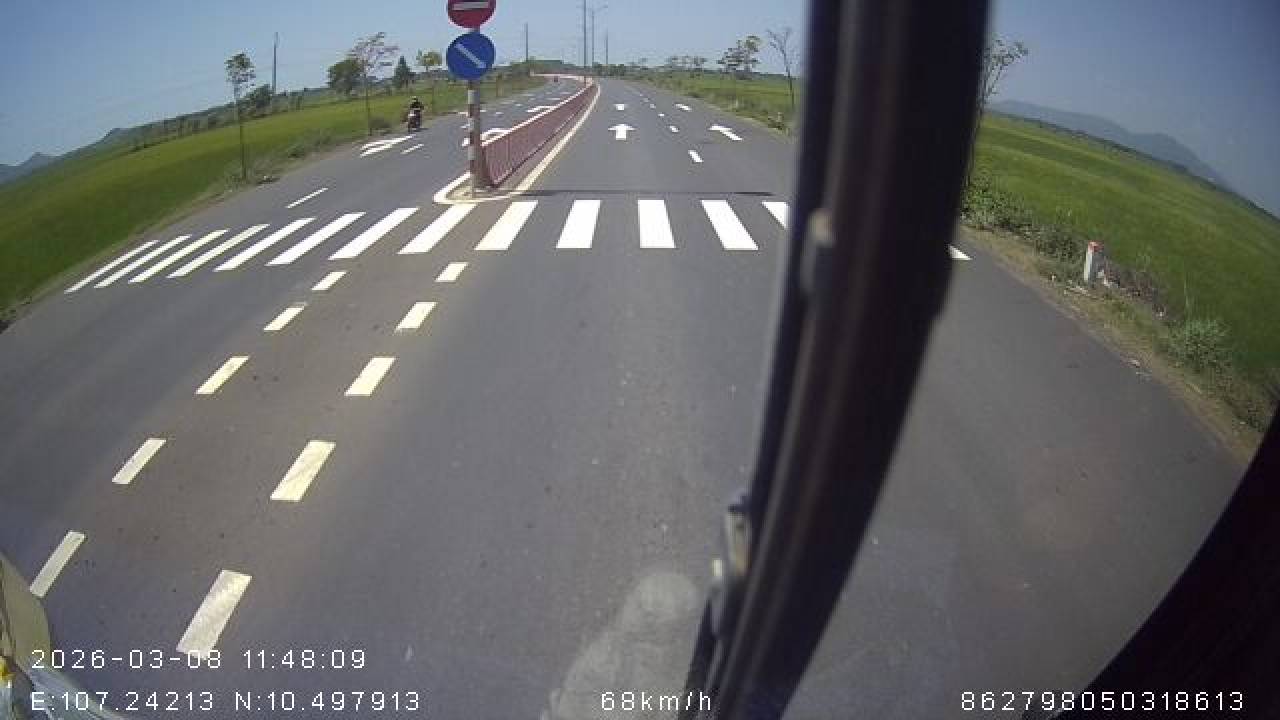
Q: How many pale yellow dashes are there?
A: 10